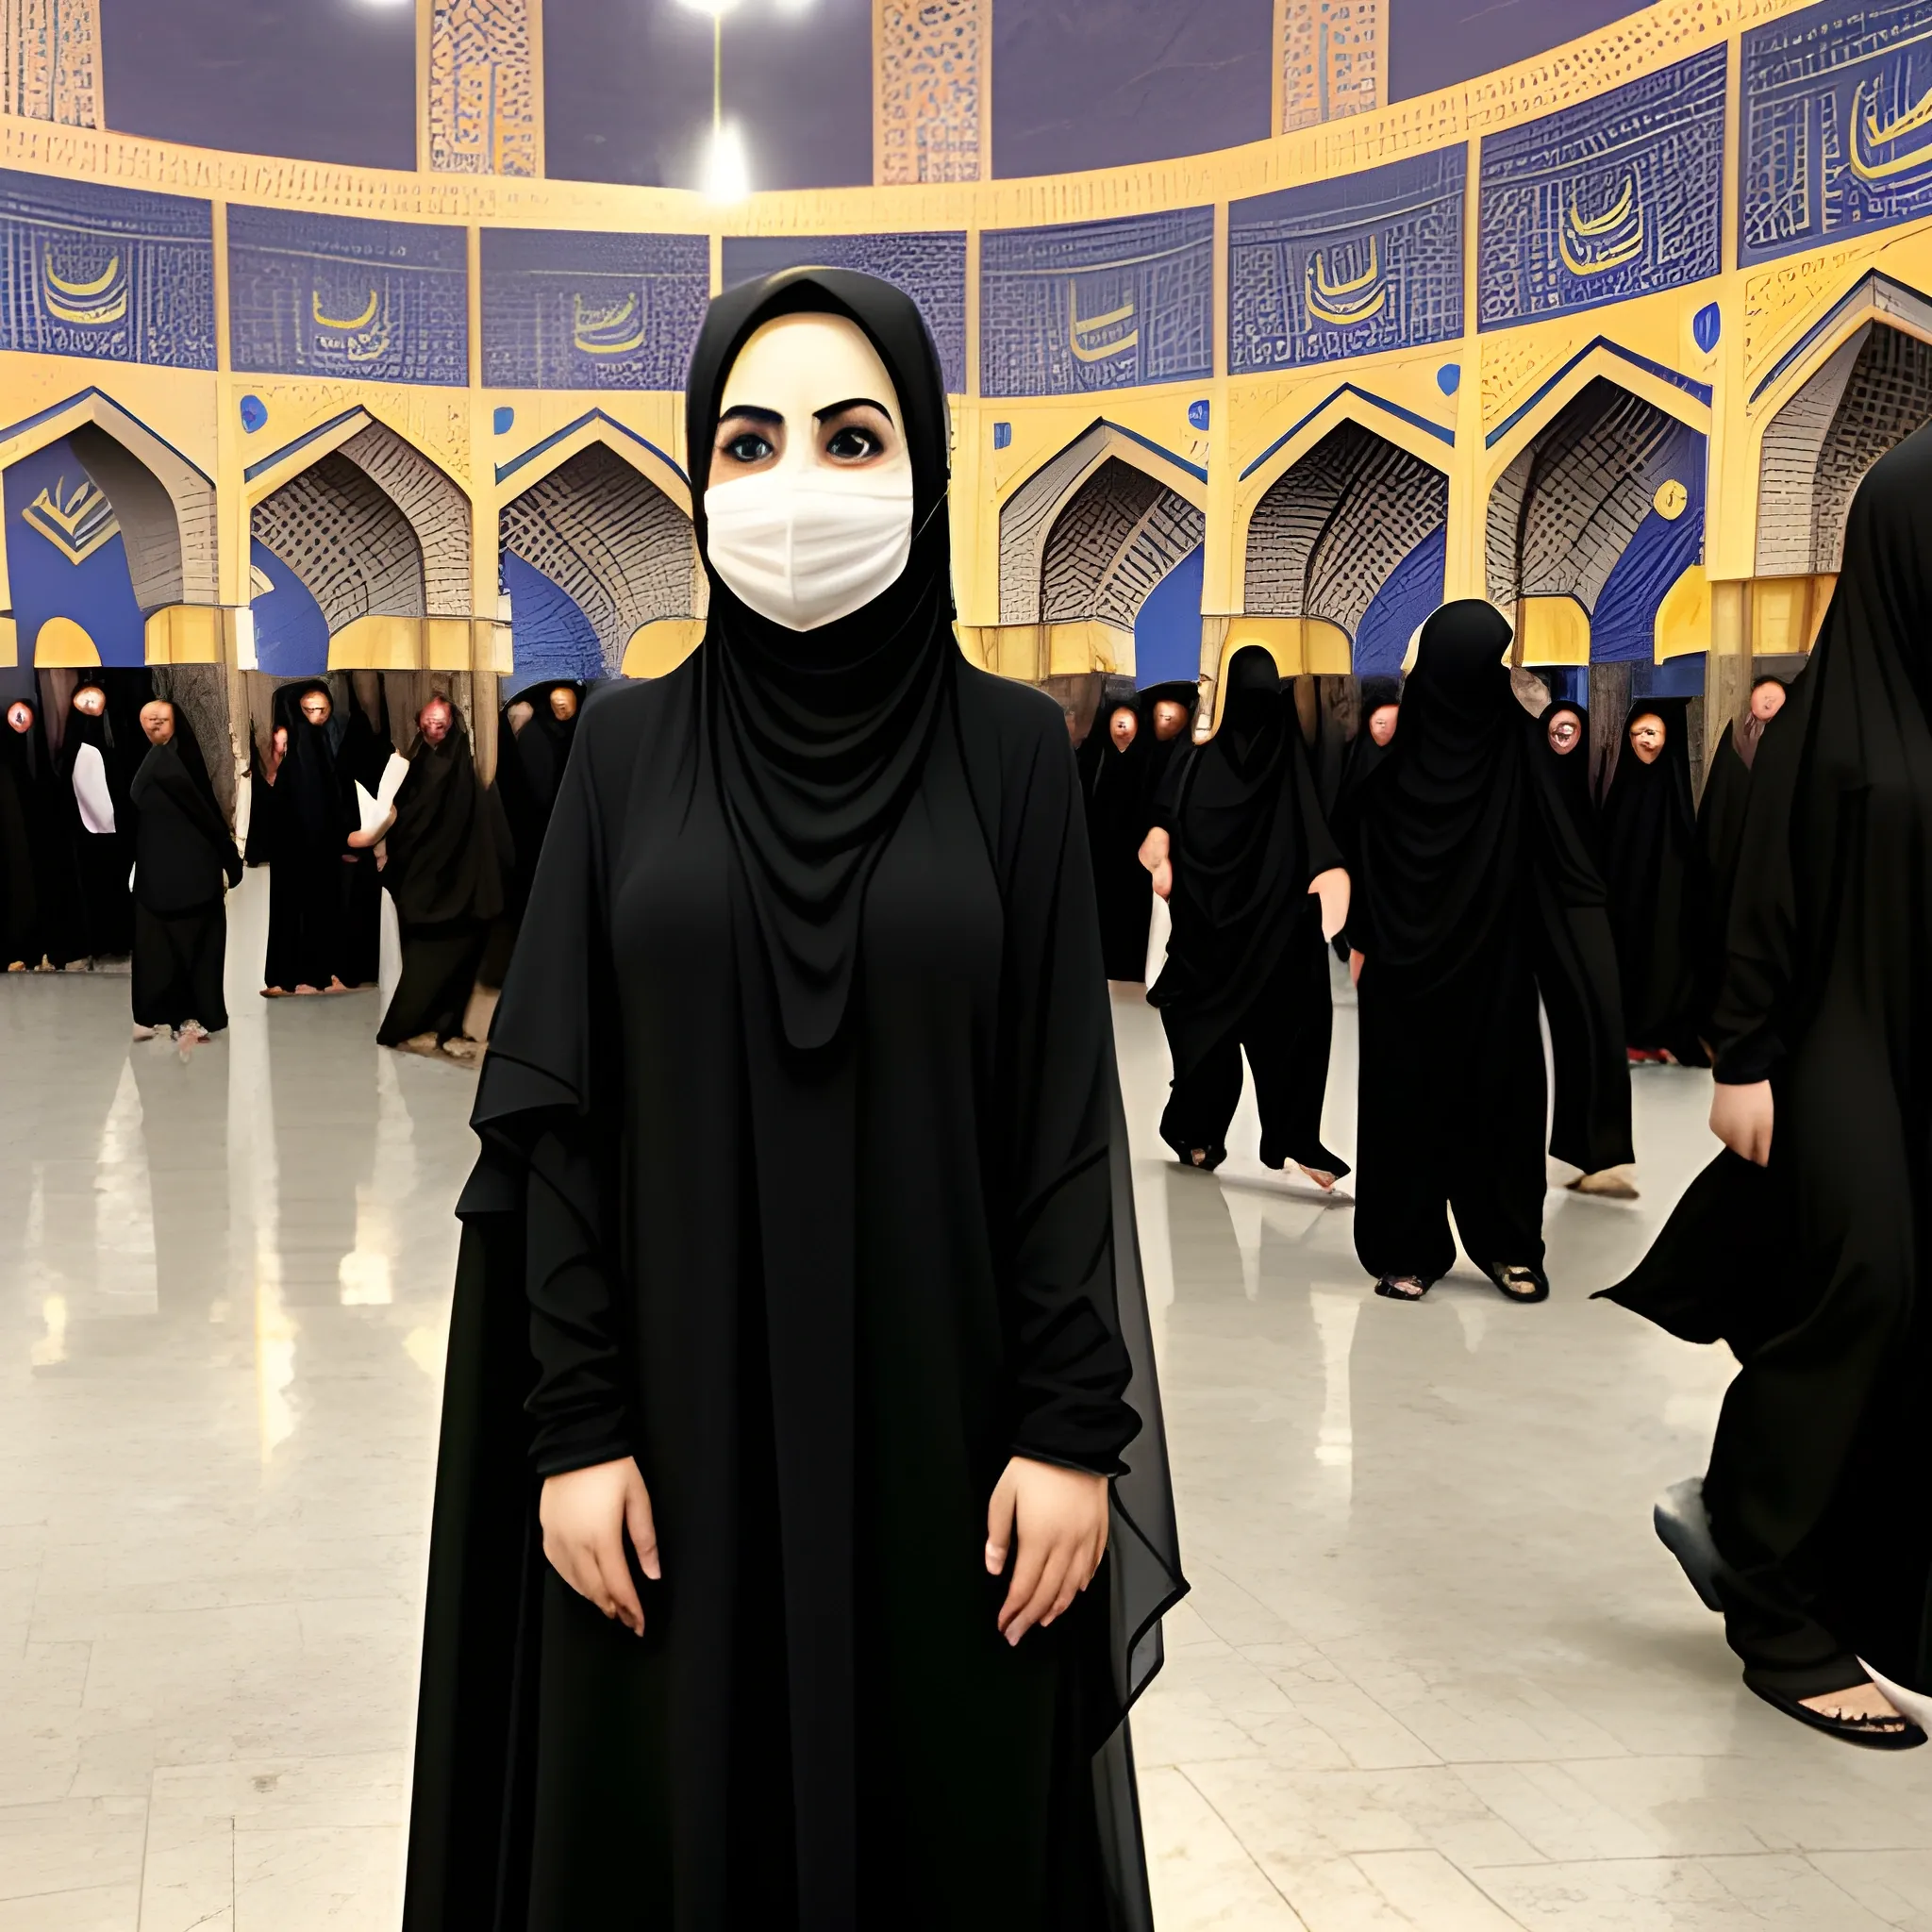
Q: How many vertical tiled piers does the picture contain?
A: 4